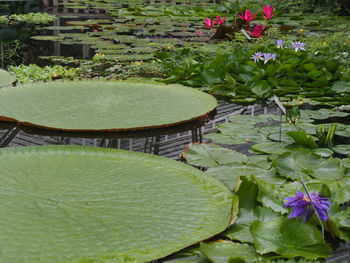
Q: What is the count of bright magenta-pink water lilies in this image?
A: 5